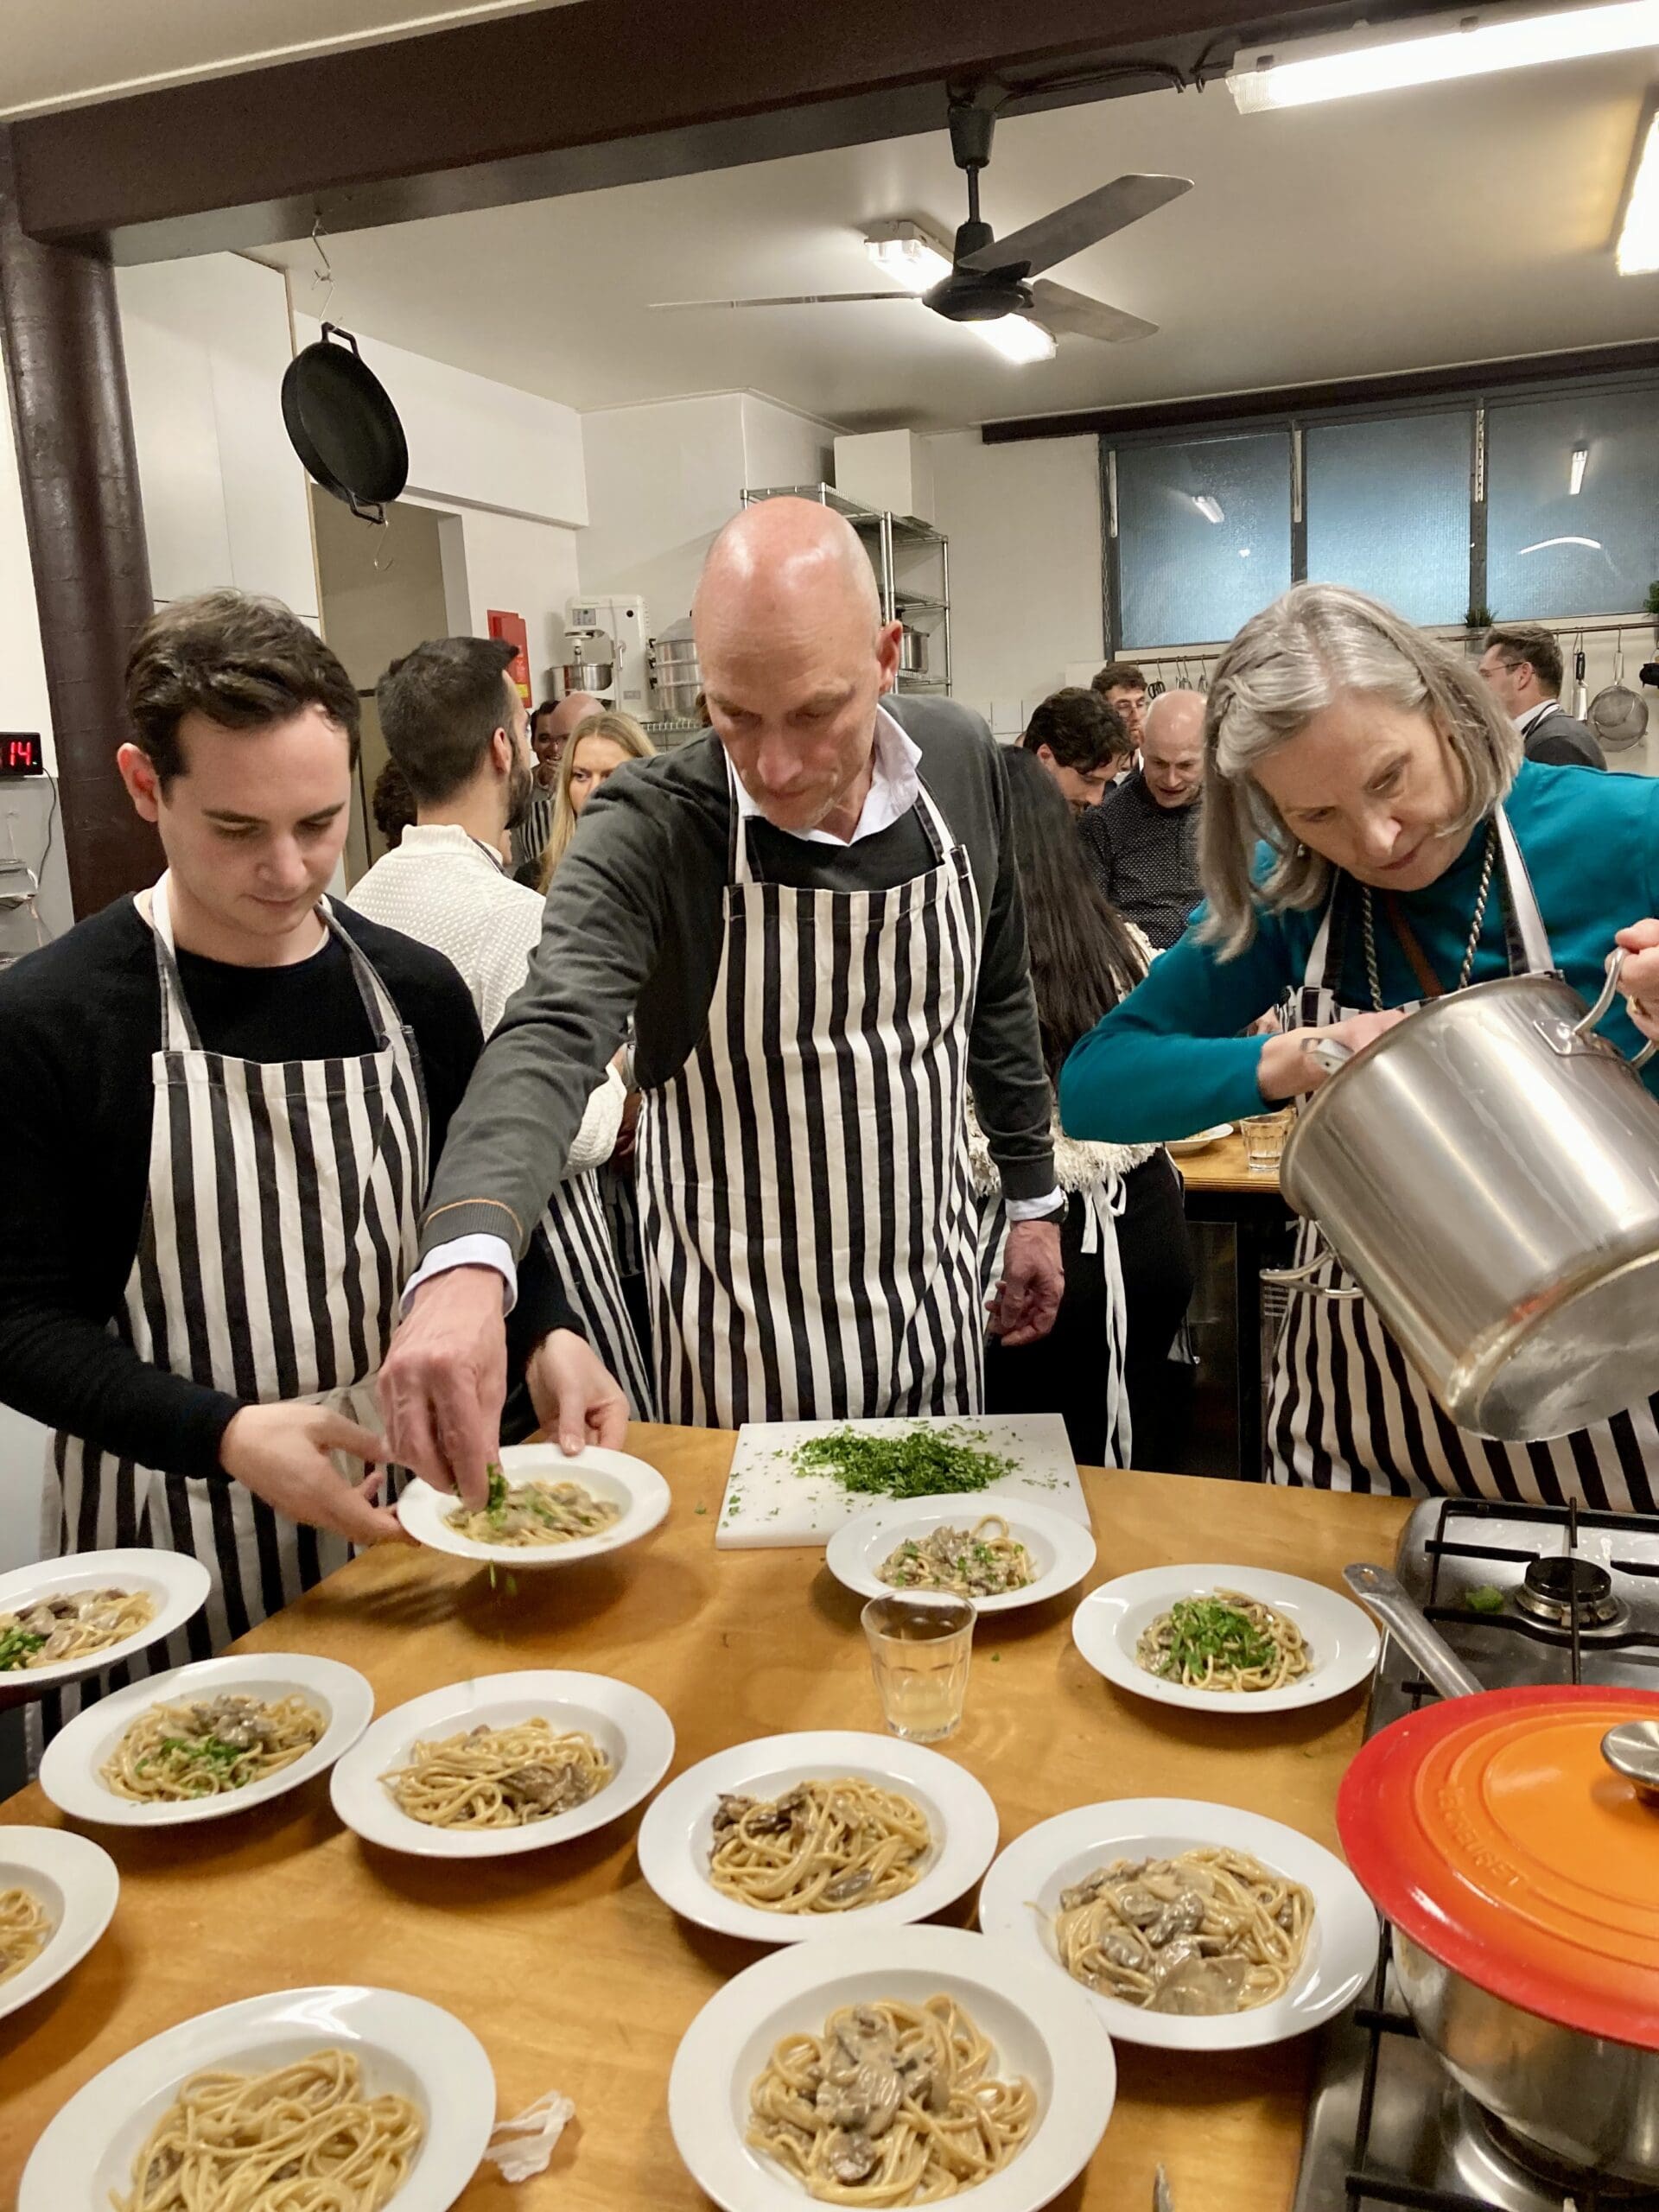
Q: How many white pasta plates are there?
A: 11